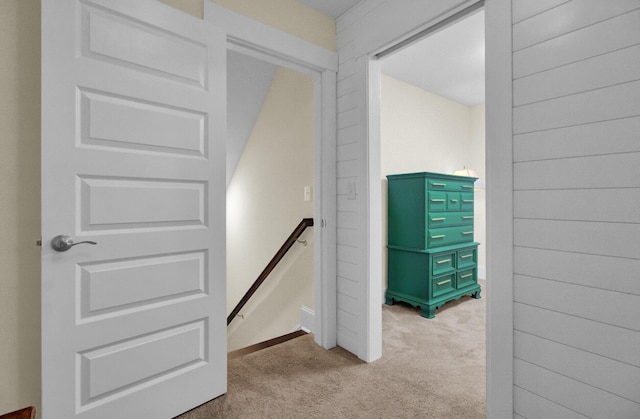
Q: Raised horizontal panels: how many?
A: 5